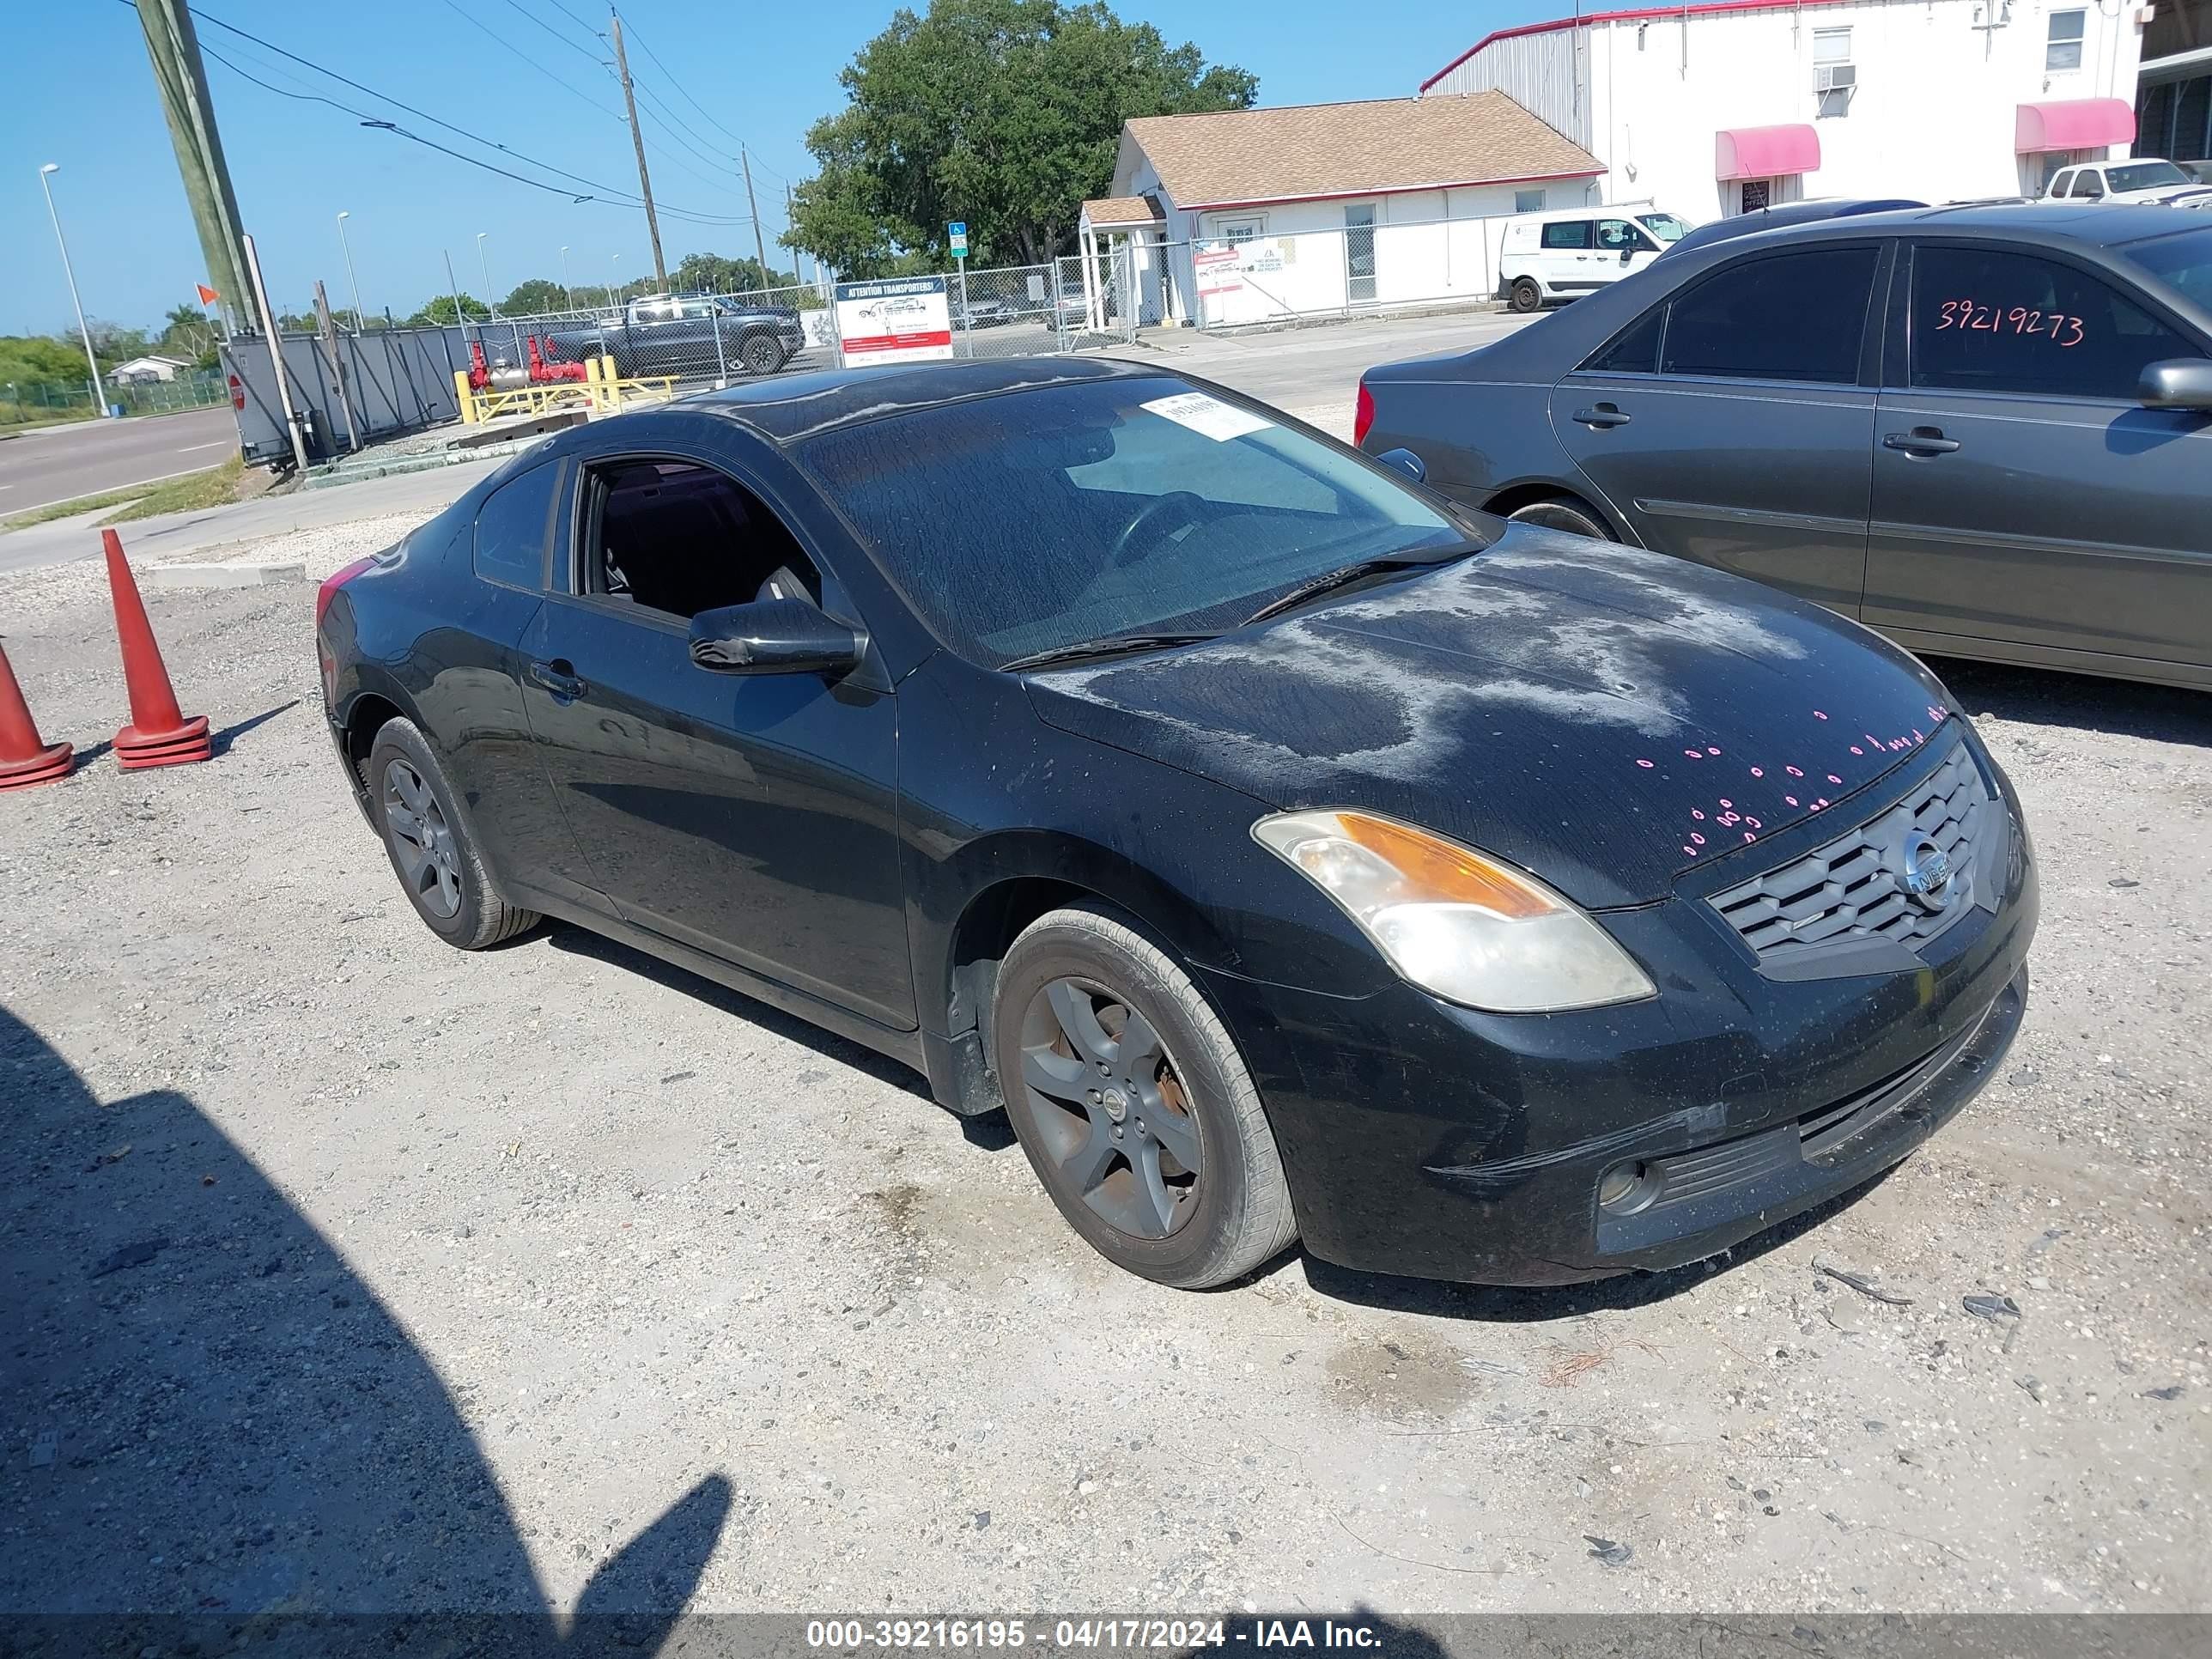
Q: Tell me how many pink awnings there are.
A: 2